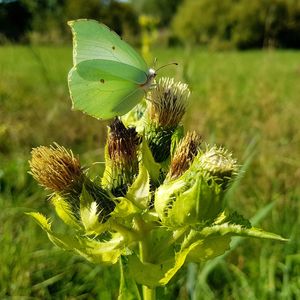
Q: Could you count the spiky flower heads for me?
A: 5